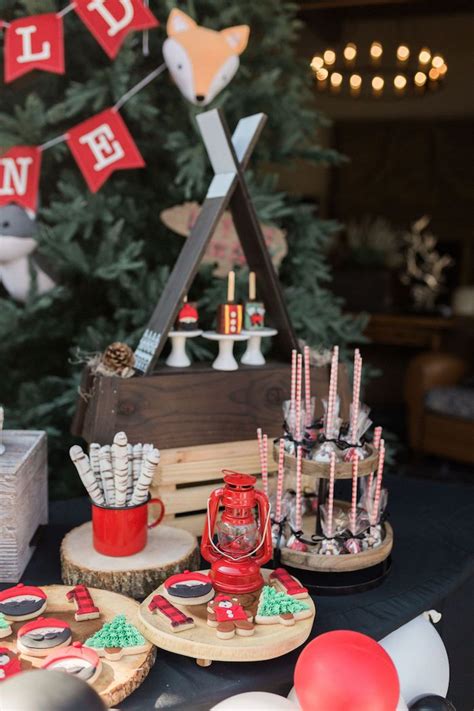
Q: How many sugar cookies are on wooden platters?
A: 12